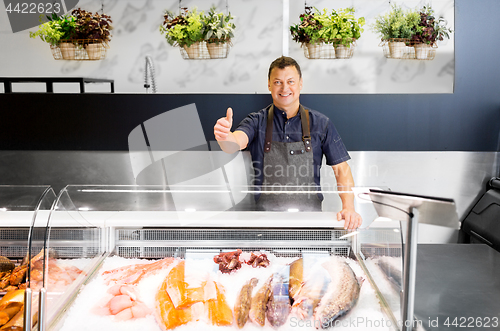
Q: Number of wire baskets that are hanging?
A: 4